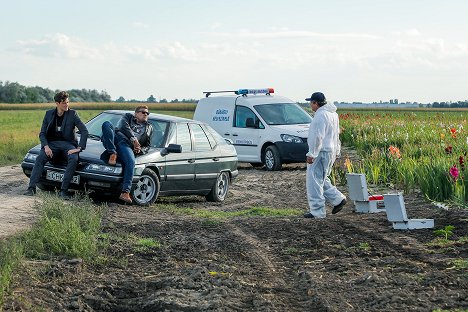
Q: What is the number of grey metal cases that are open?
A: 2